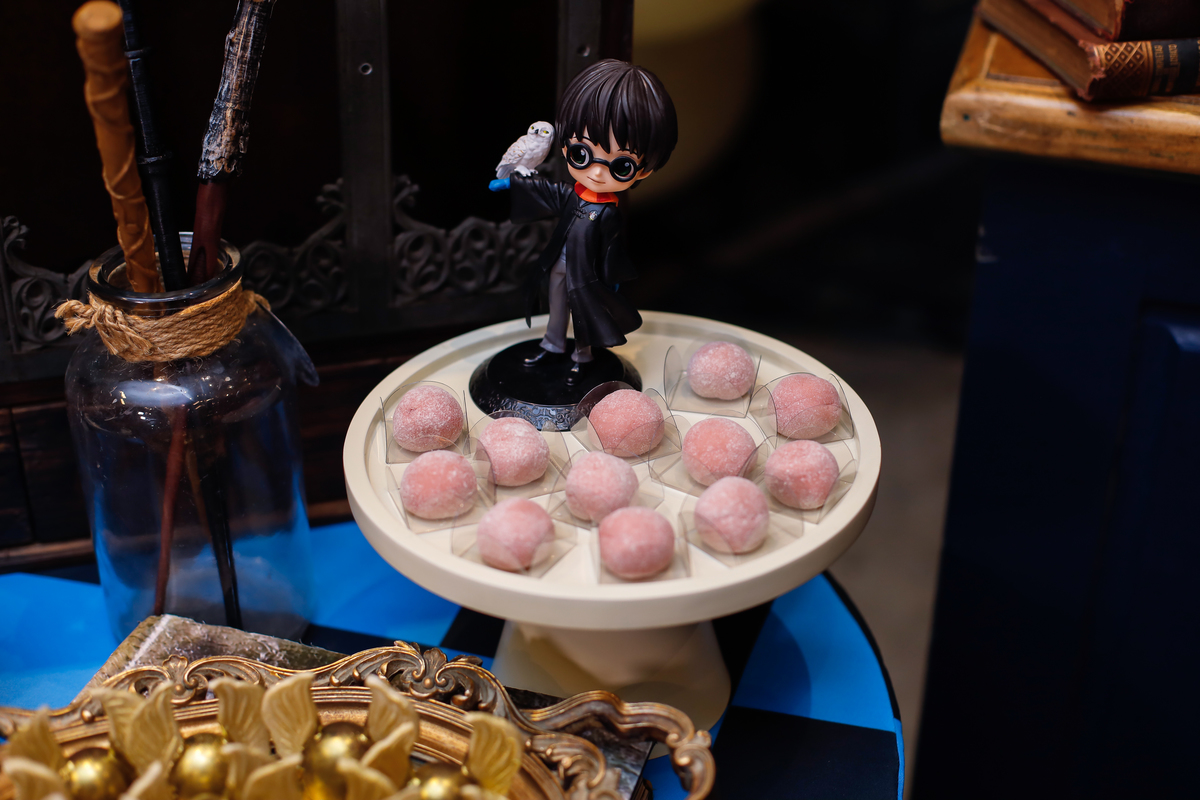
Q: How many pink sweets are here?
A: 12